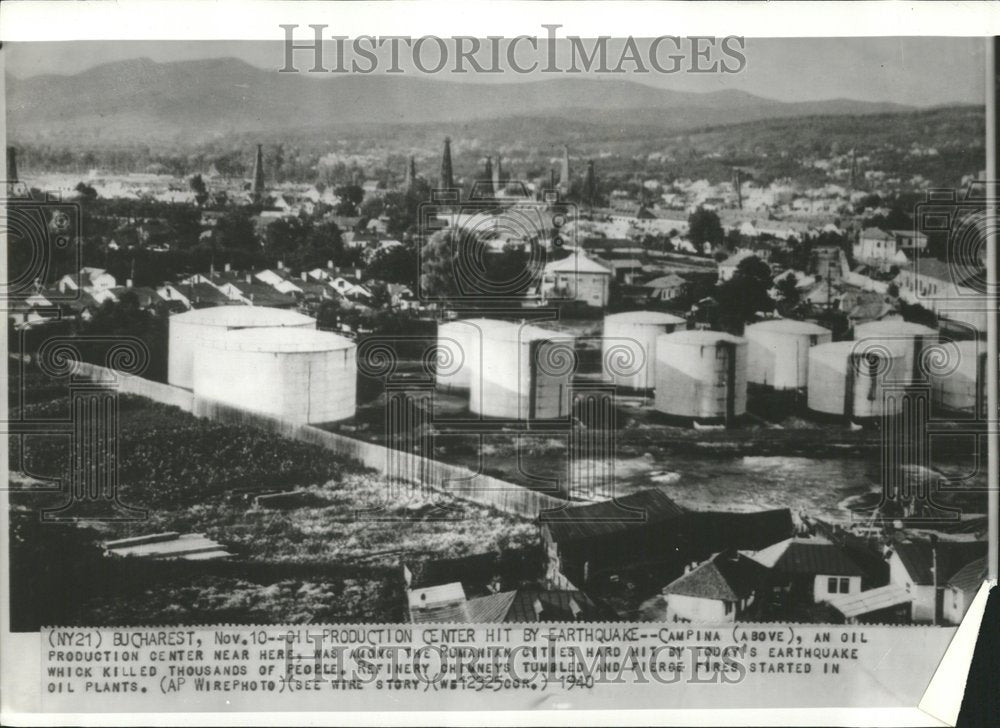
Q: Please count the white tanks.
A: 10